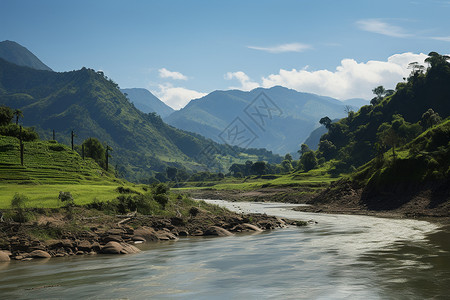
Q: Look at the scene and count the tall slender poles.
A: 5